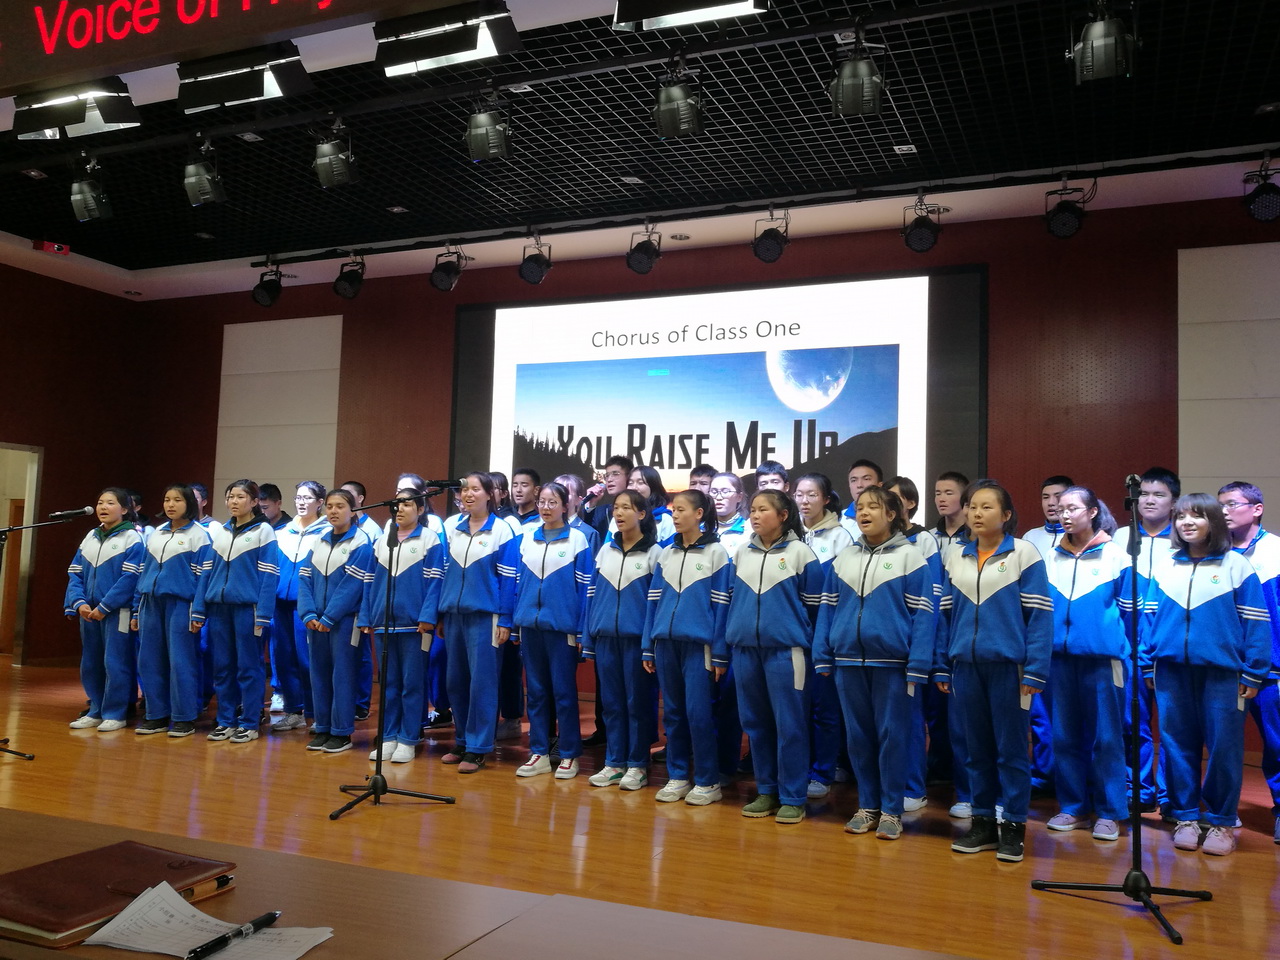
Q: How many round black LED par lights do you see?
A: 9